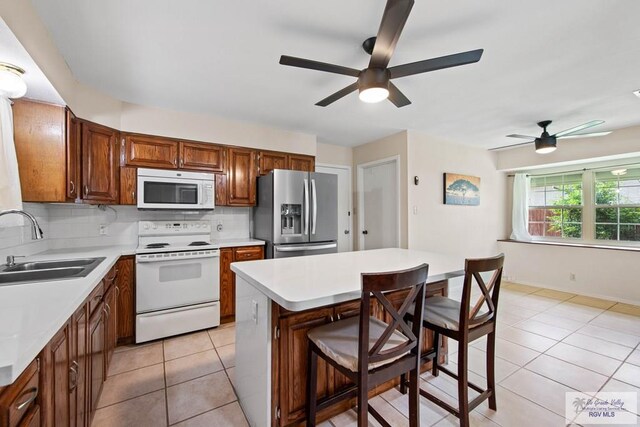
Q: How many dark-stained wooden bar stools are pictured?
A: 2